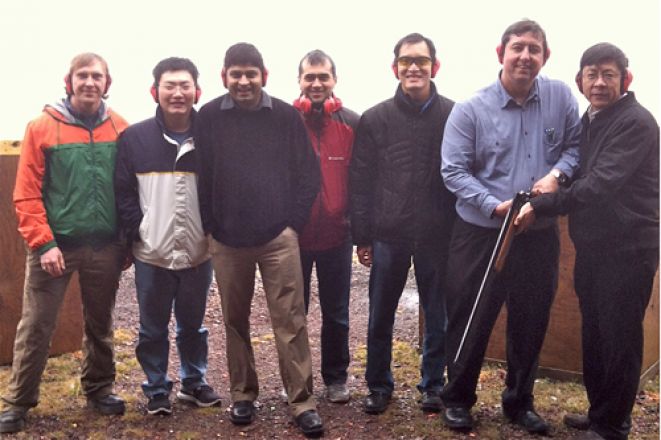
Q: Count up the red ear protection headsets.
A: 7